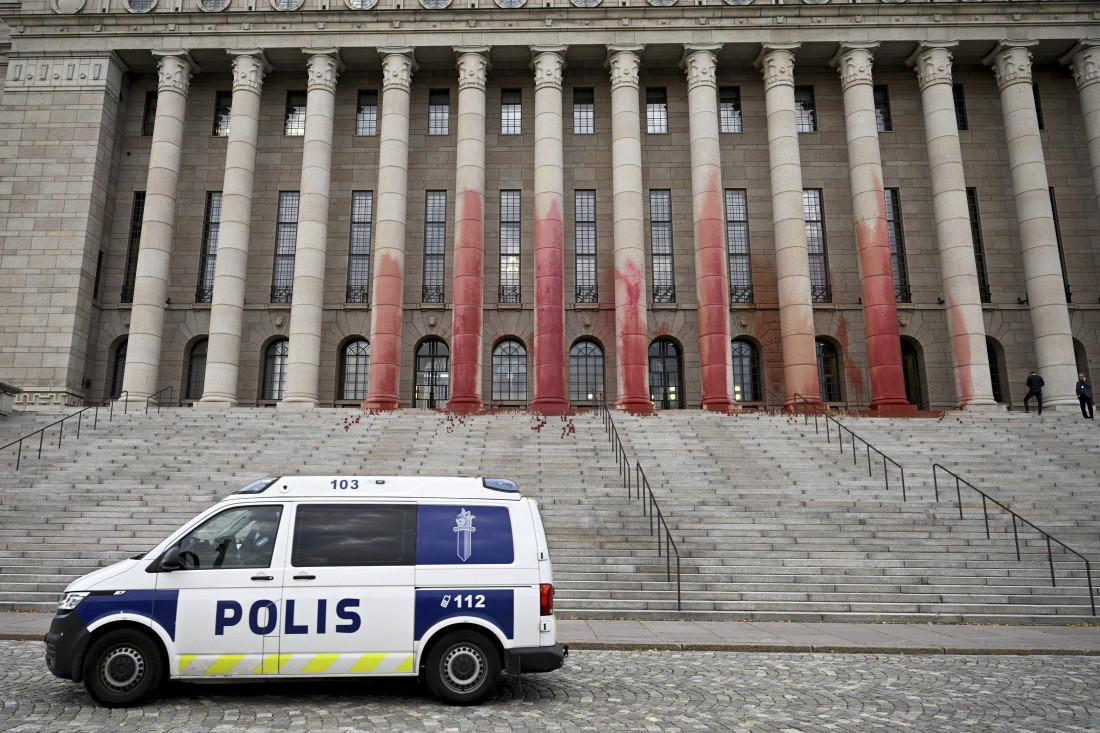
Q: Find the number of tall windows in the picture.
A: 13